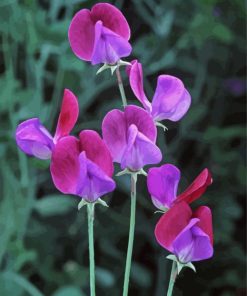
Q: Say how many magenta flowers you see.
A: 7